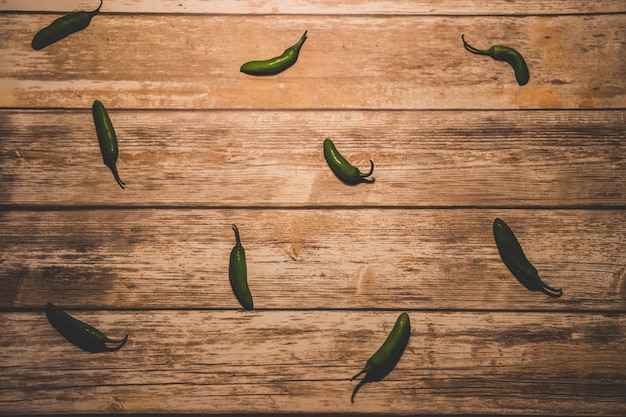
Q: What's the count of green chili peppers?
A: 9